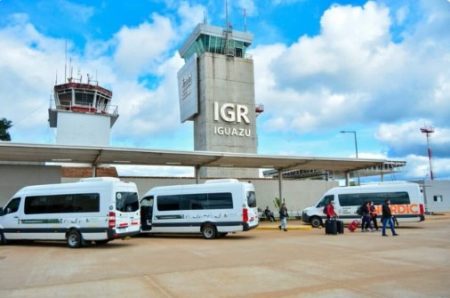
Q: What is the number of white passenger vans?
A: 3